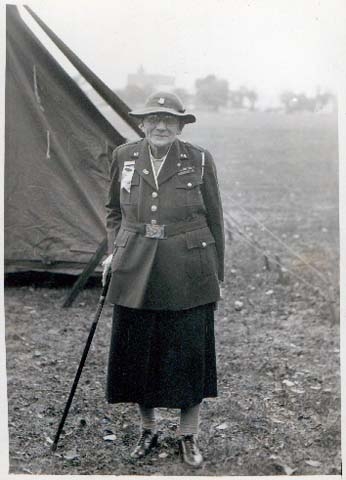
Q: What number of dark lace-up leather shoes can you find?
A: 2